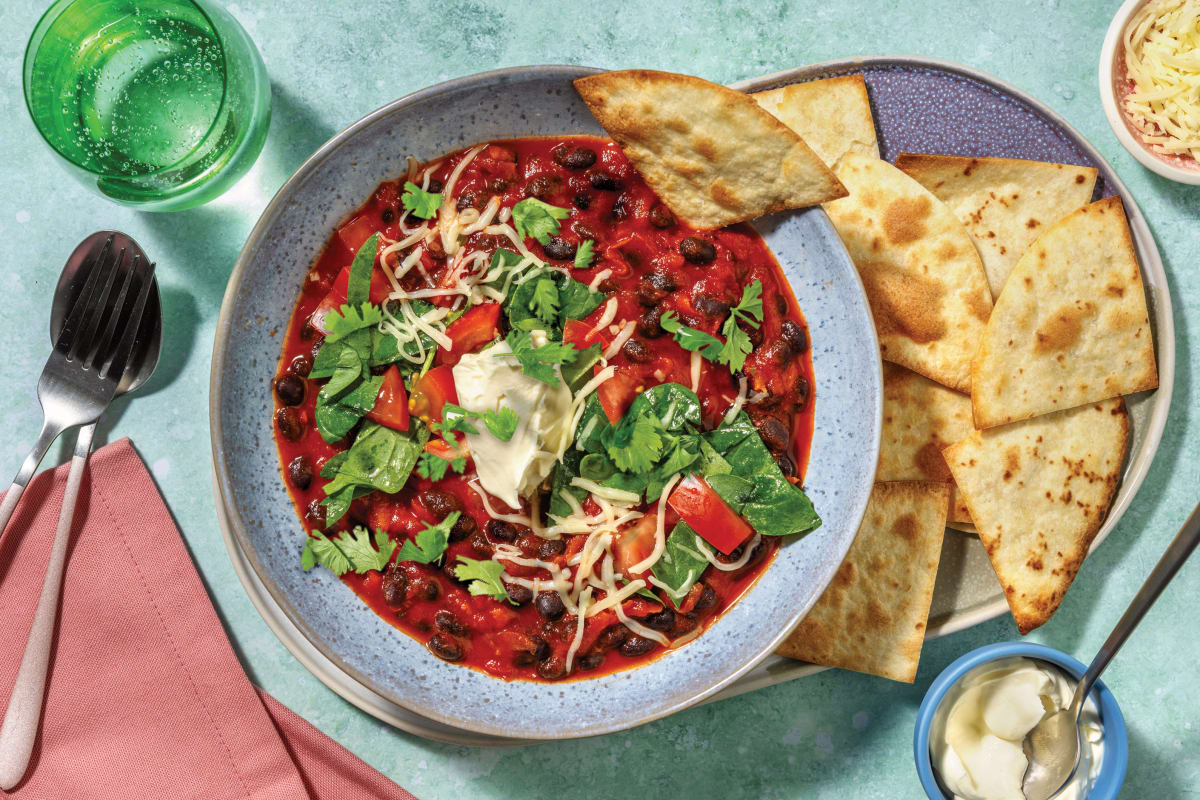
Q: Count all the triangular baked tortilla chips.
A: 8